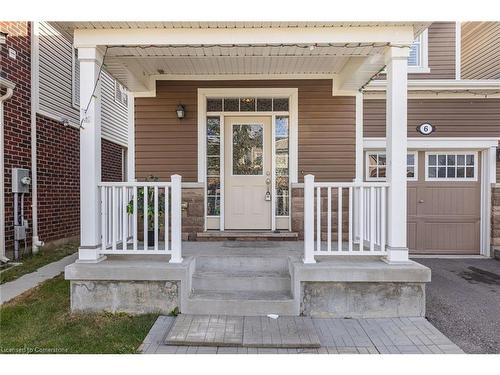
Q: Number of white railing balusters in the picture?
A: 14